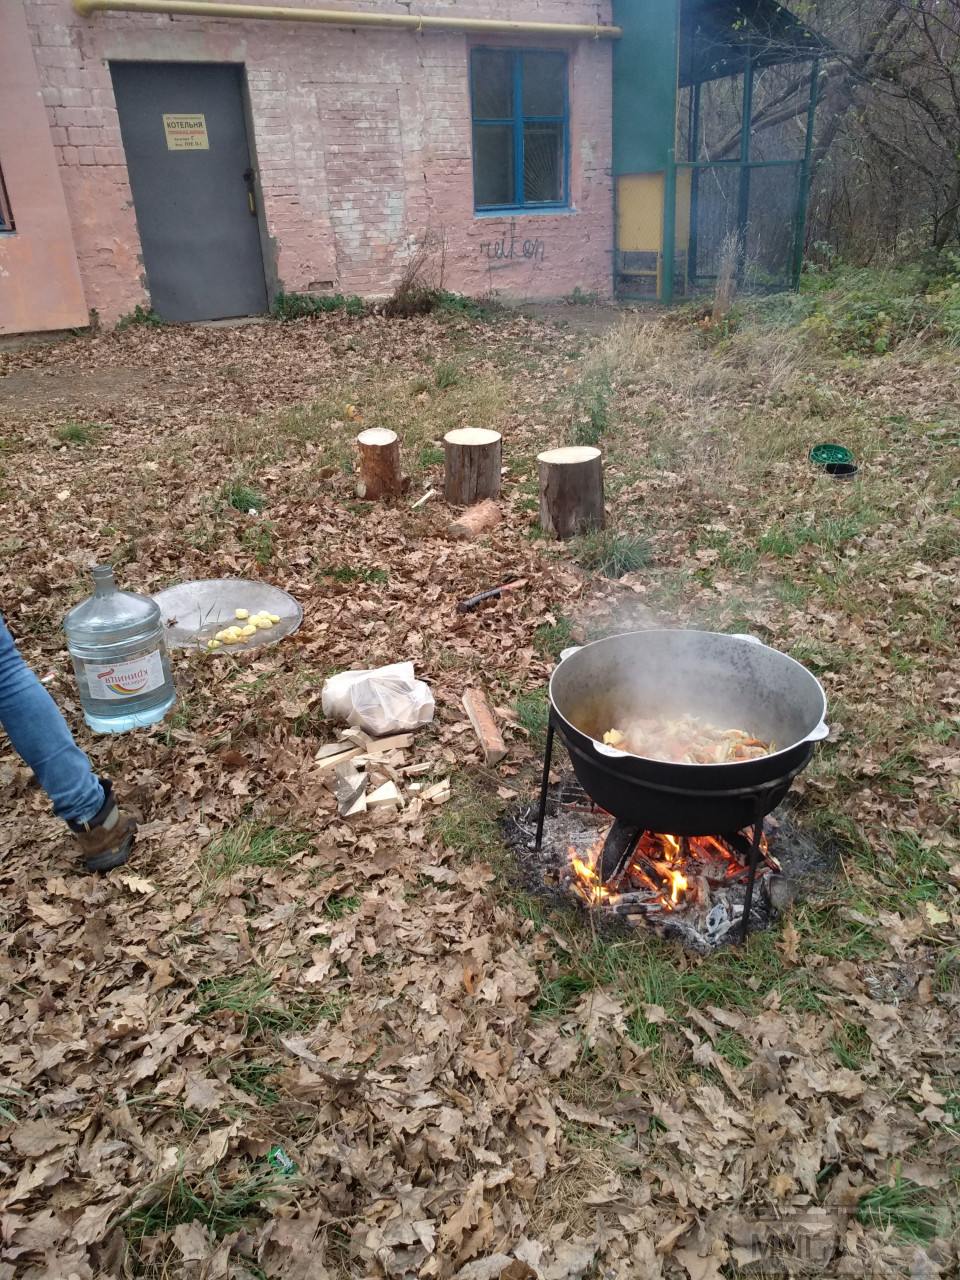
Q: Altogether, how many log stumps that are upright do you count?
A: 3